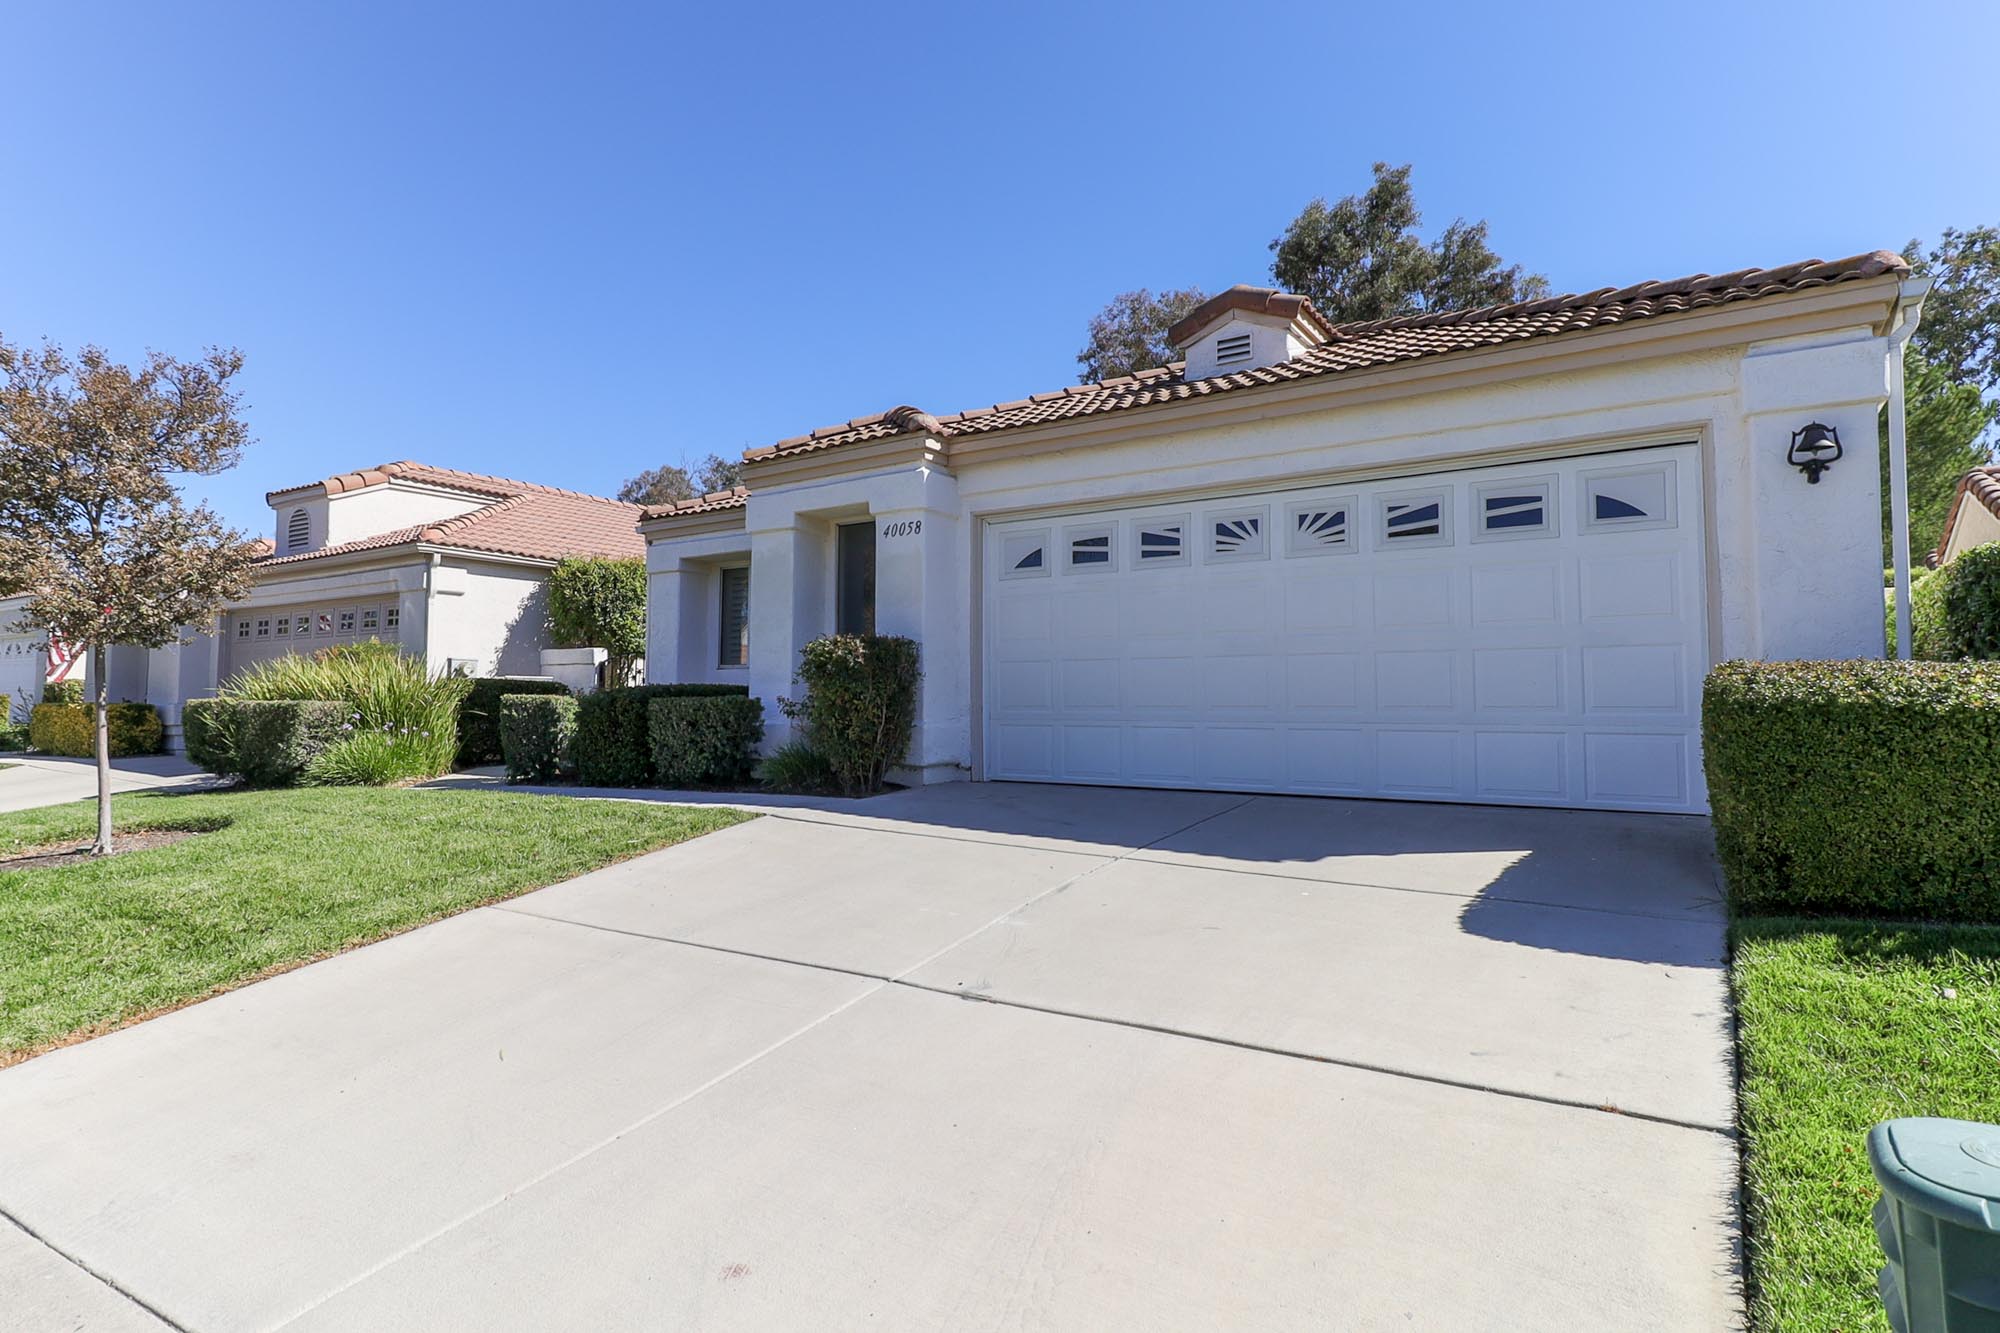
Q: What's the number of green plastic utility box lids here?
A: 1